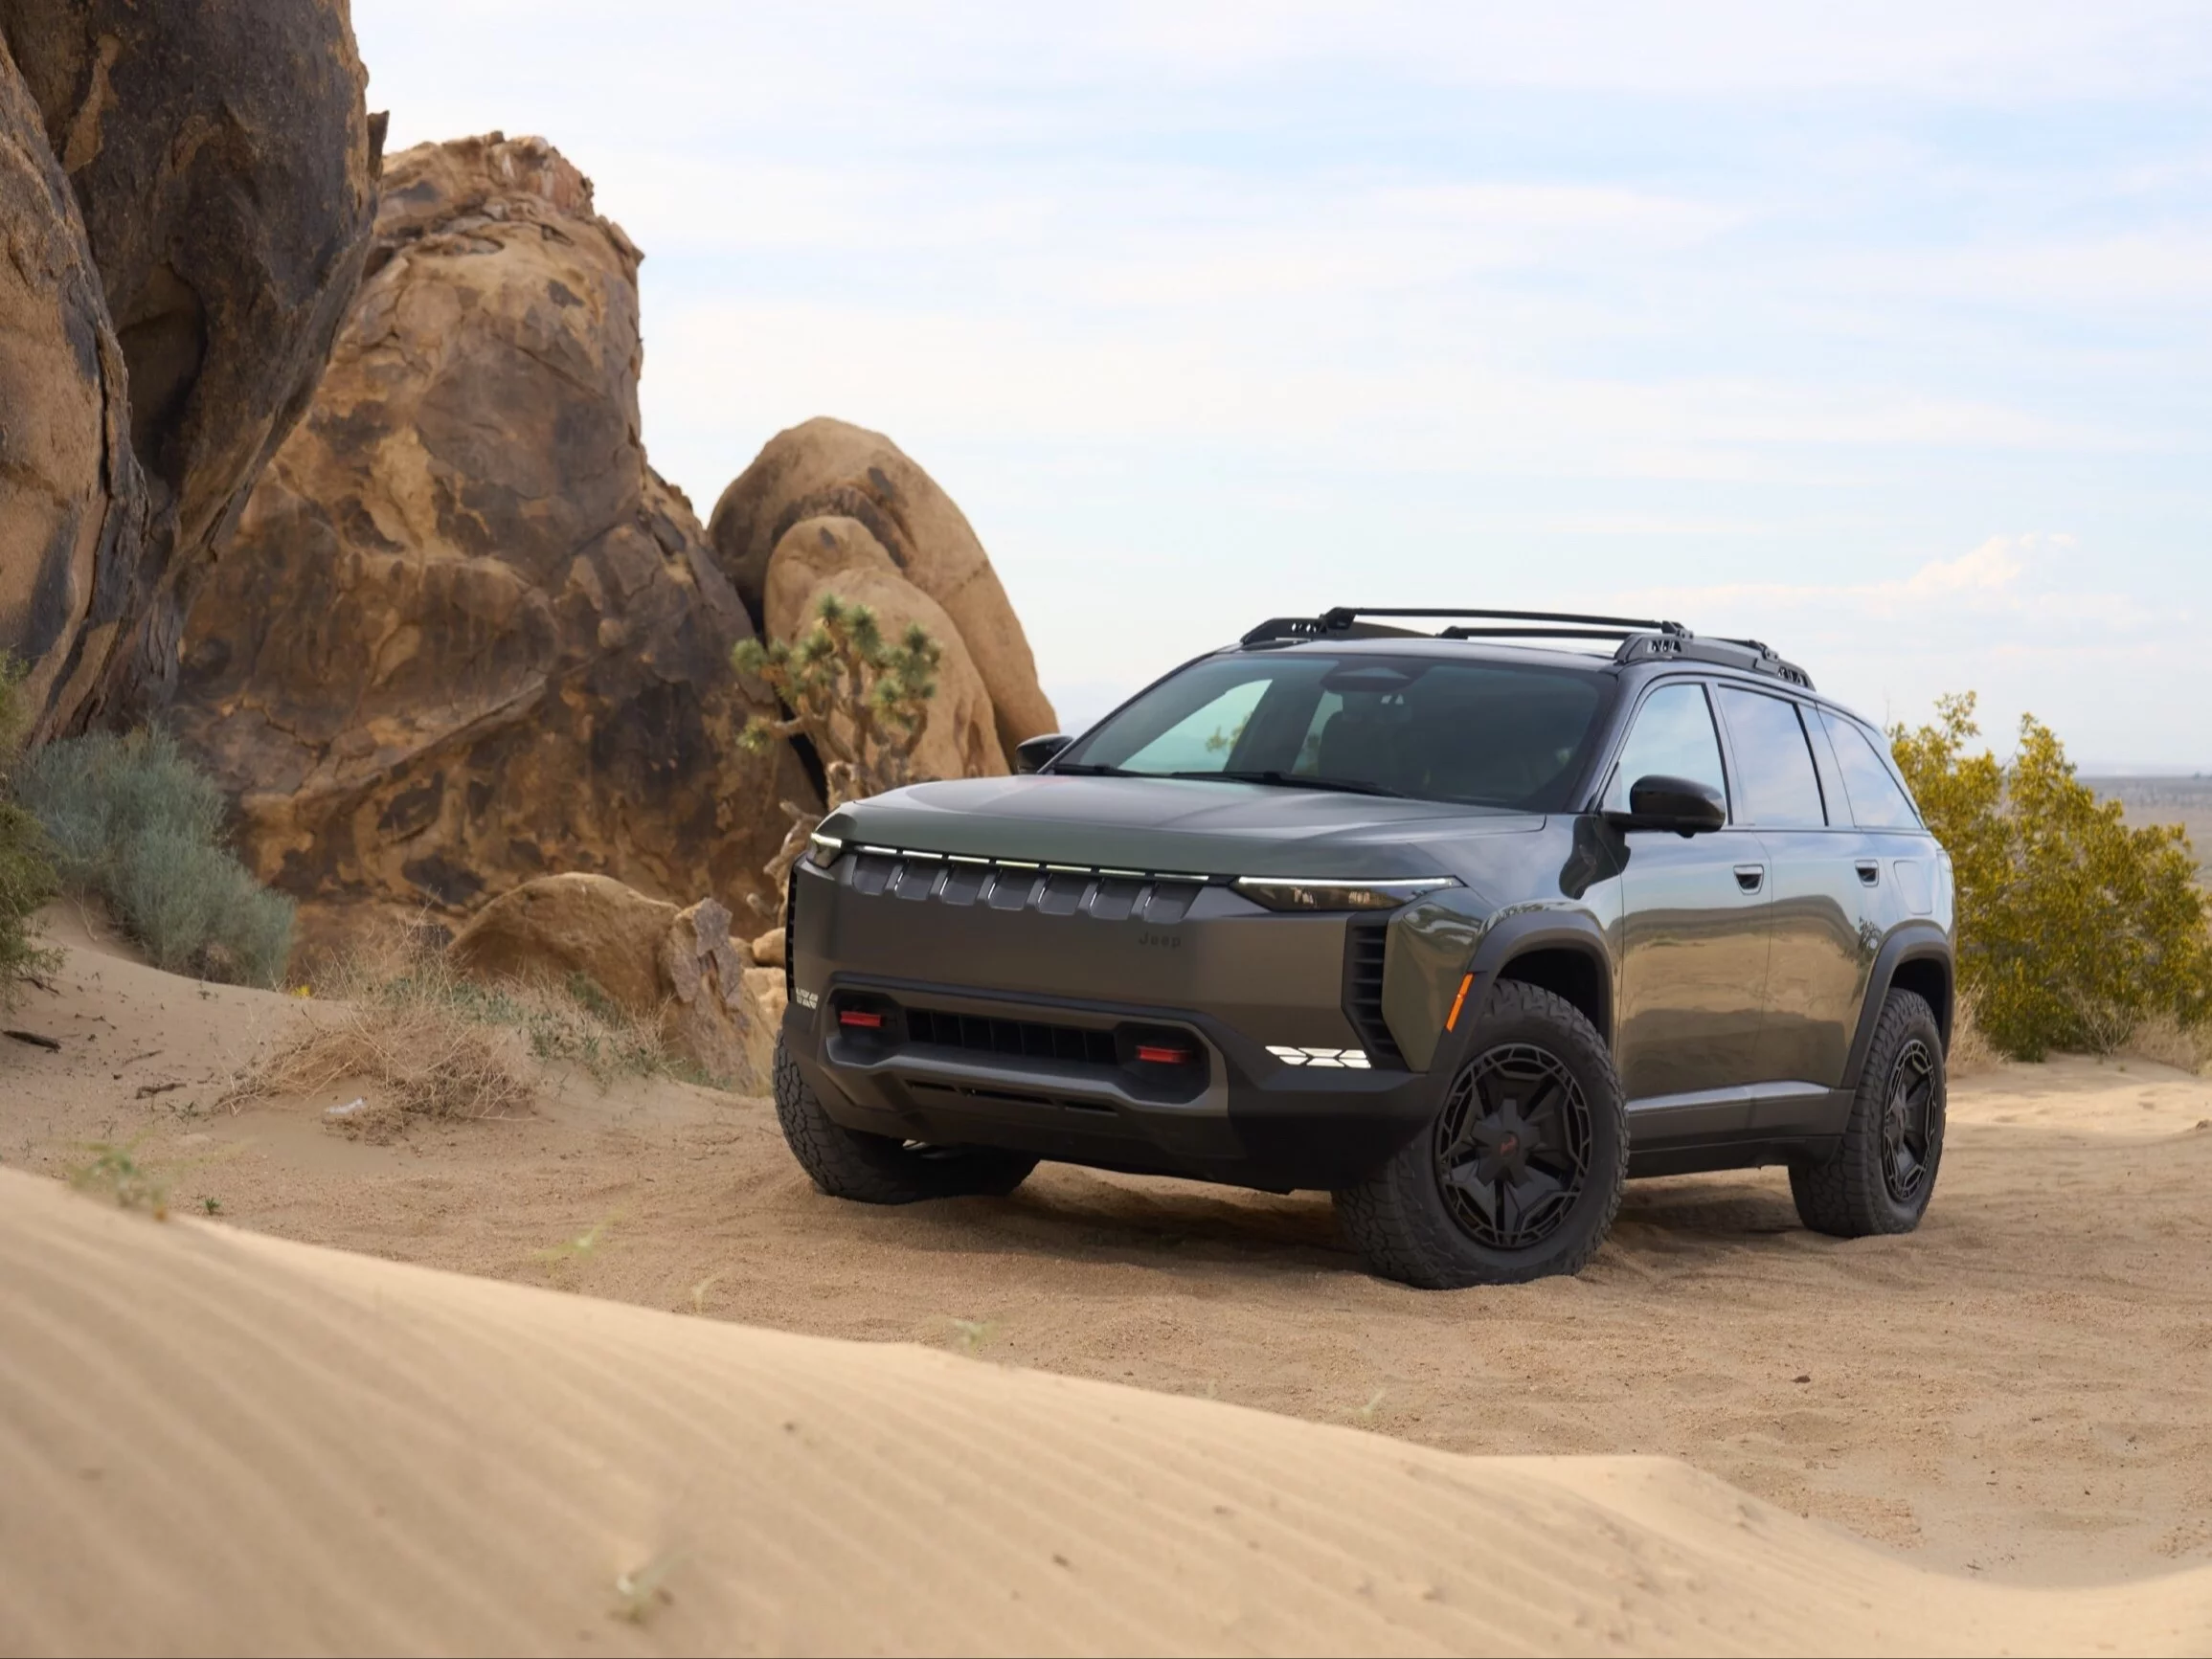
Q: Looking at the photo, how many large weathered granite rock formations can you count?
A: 3